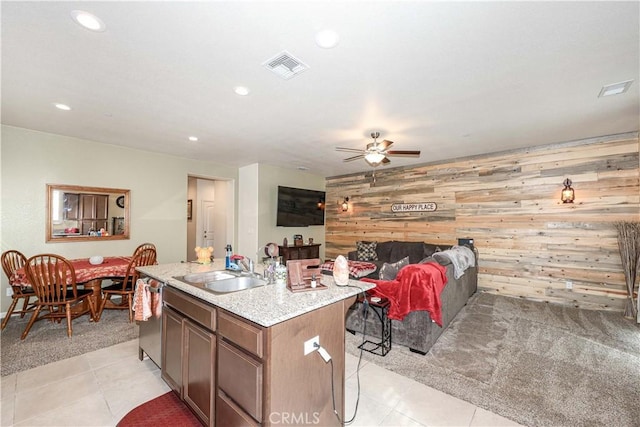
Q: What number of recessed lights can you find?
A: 5